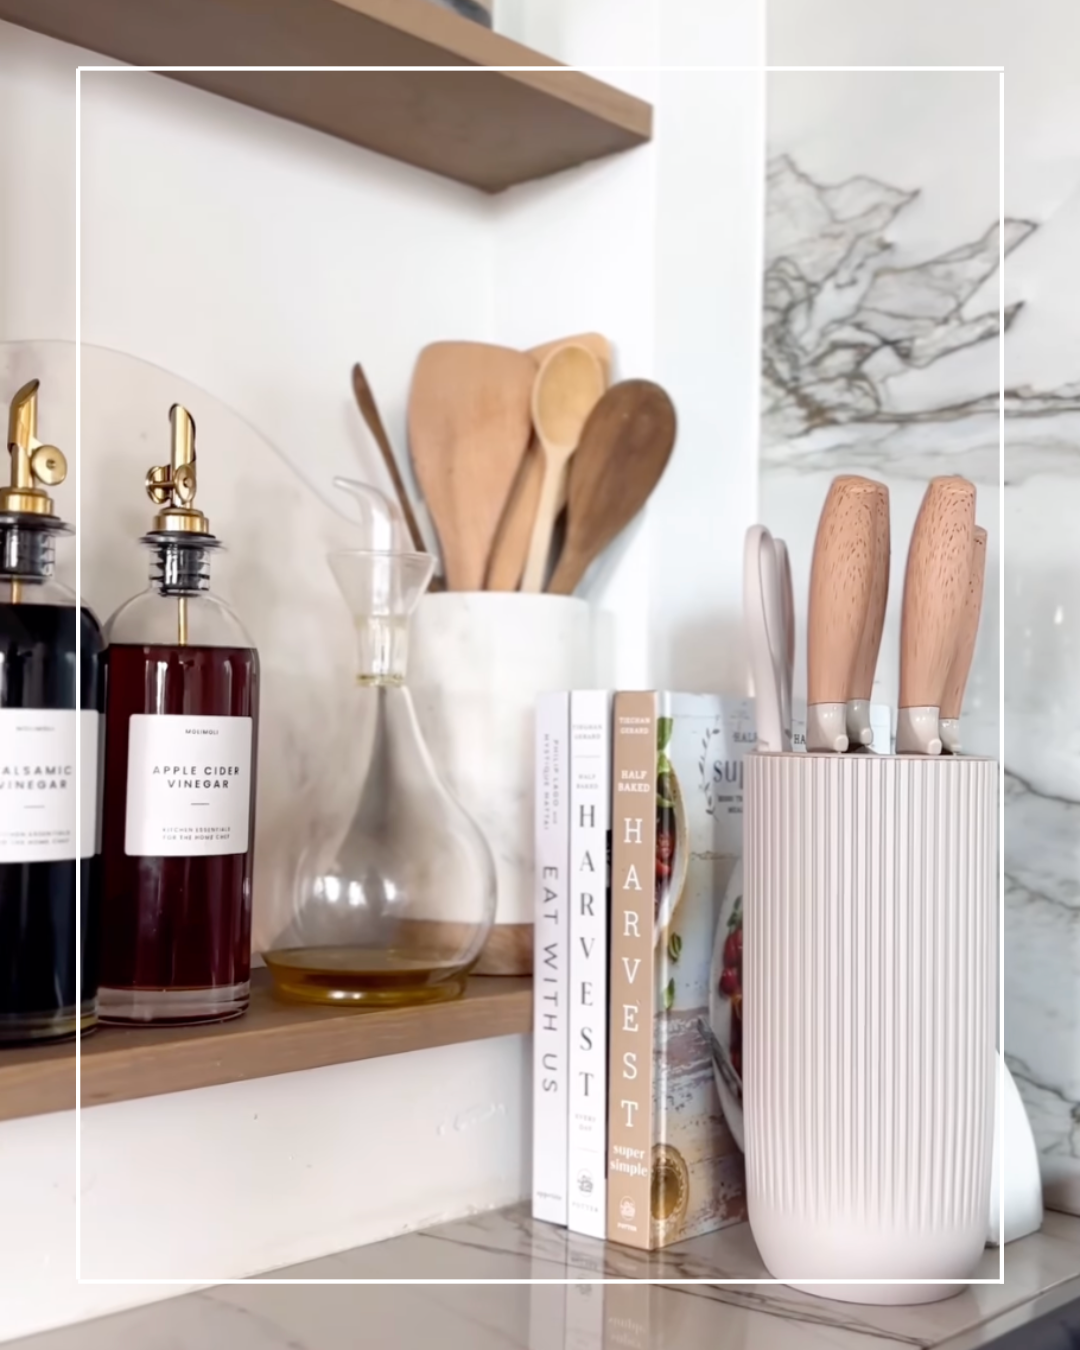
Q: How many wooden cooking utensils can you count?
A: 5